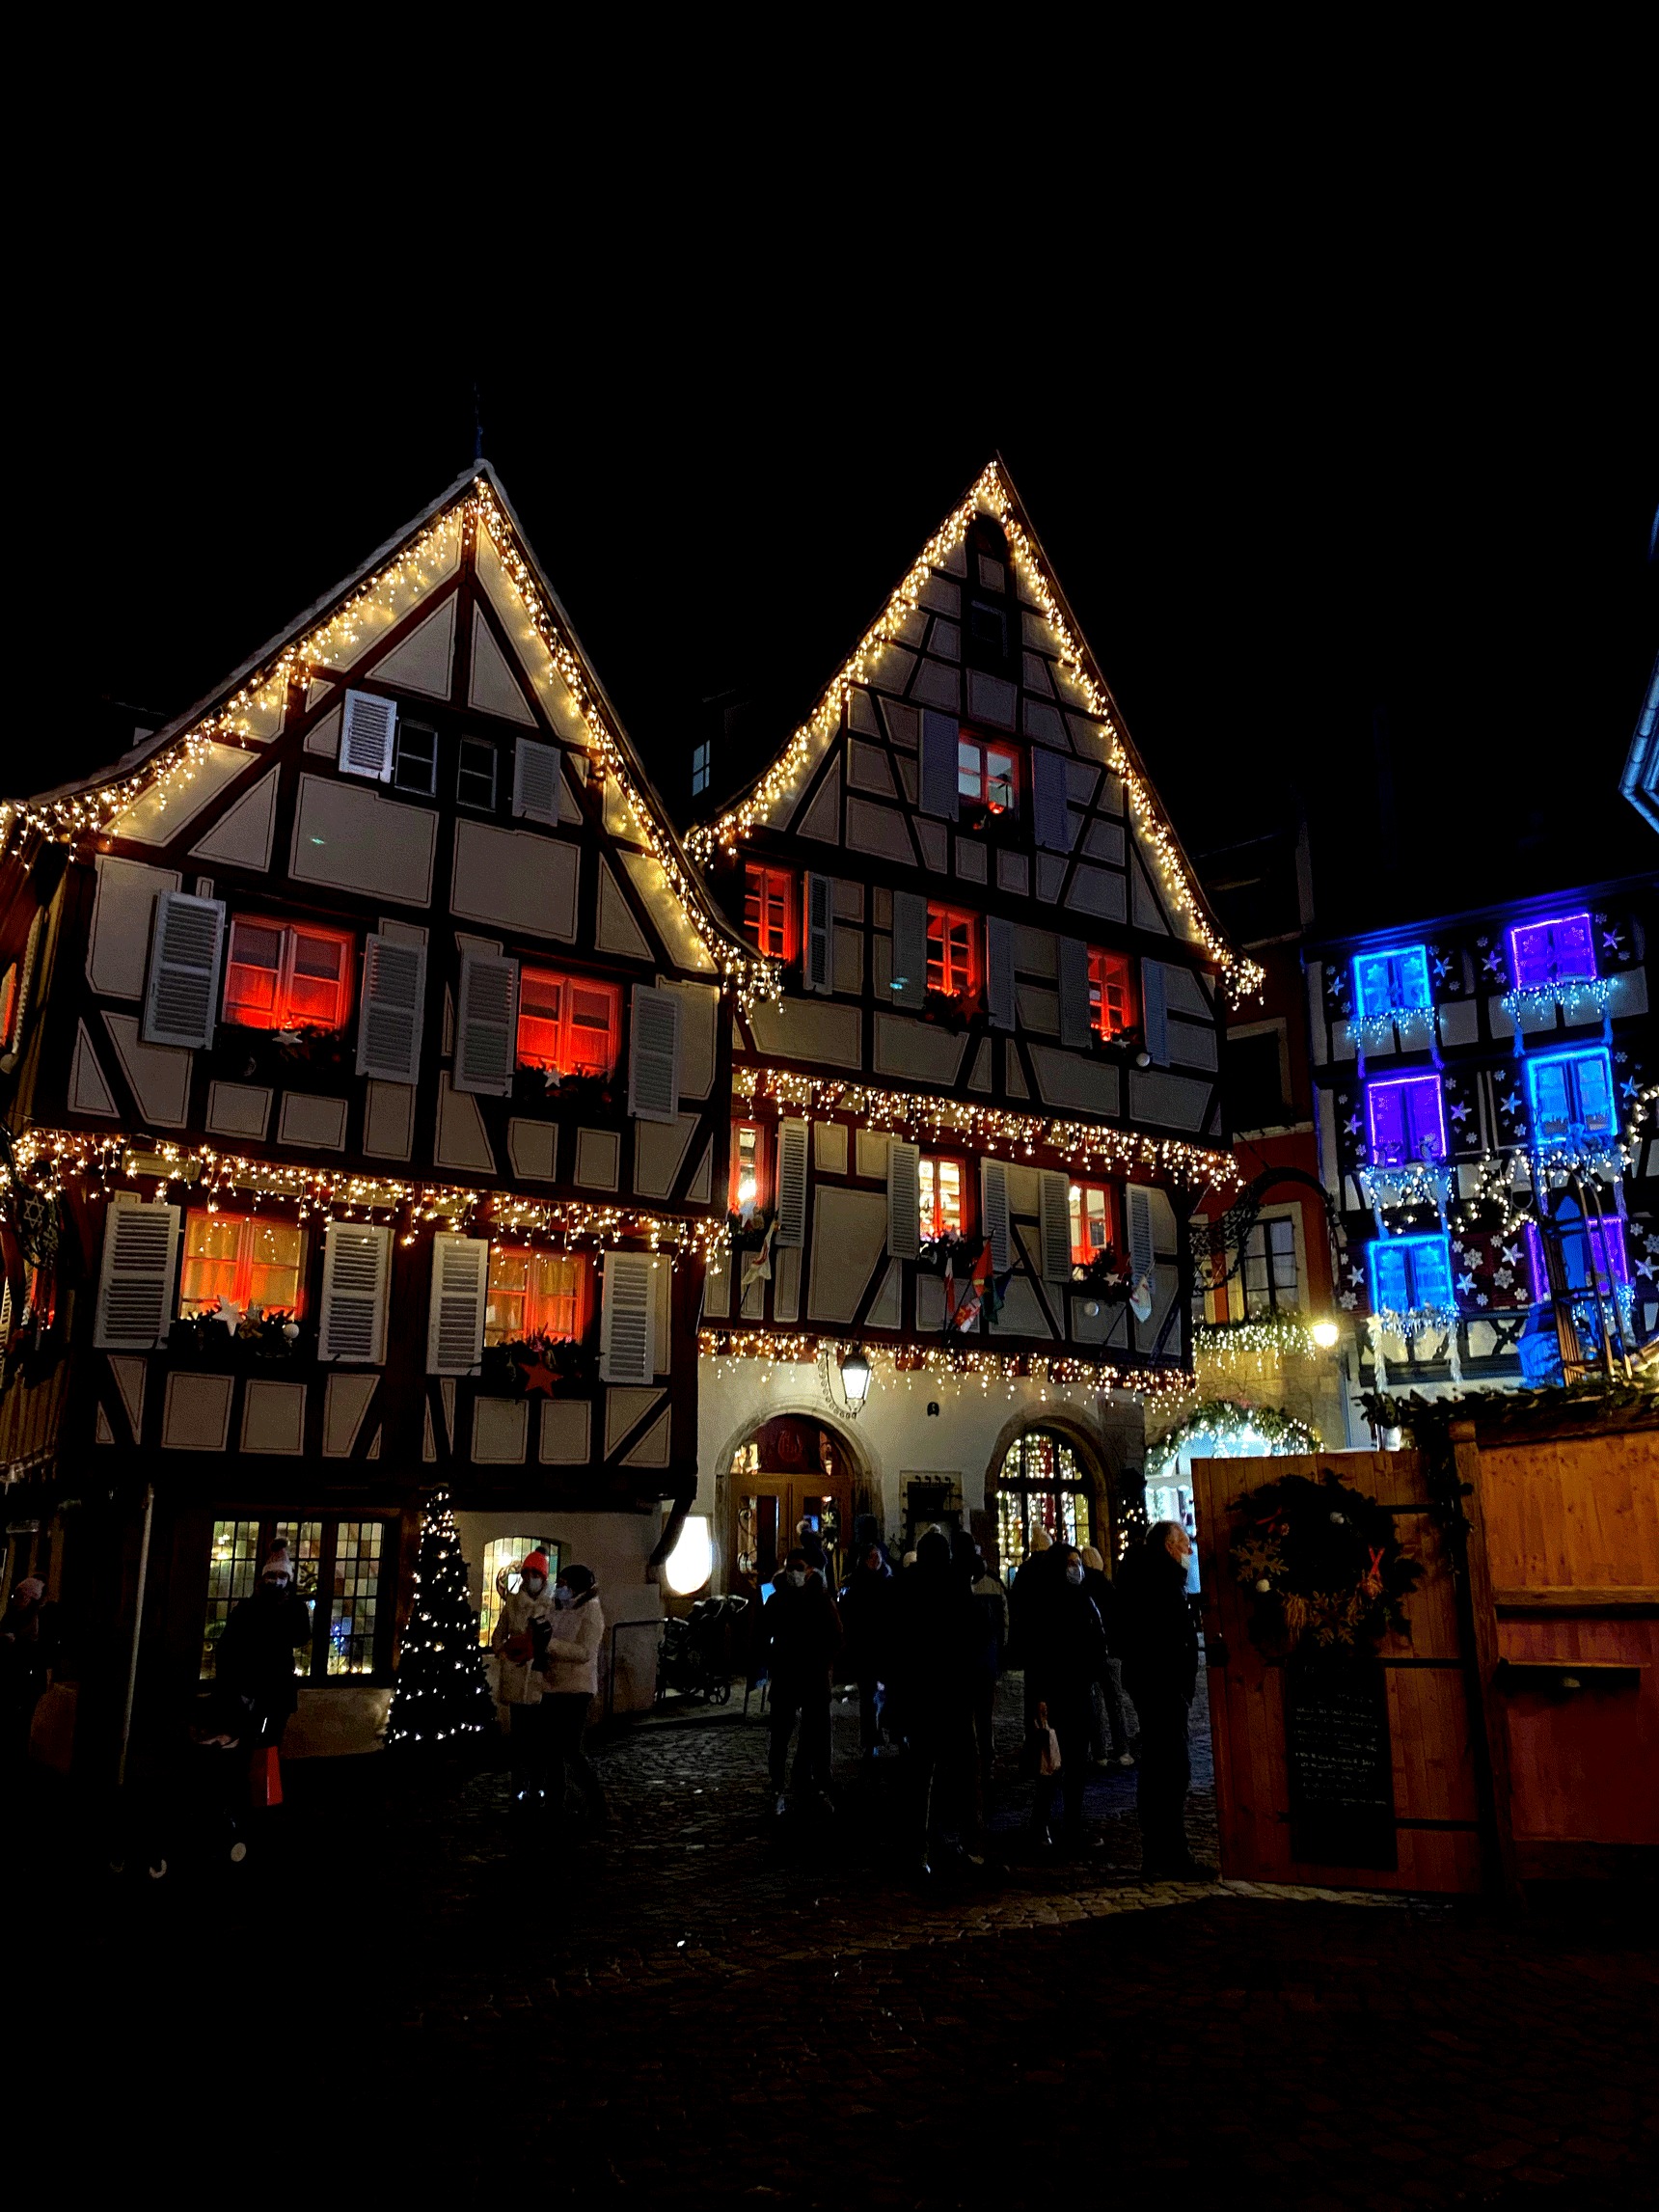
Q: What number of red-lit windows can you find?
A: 11